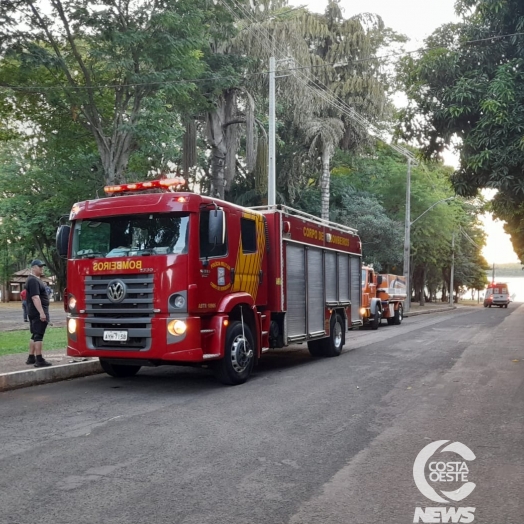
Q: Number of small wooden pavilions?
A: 1